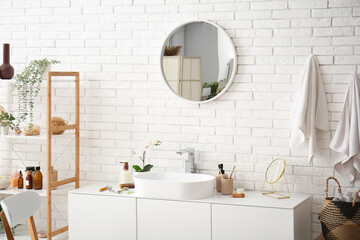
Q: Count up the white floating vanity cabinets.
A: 1